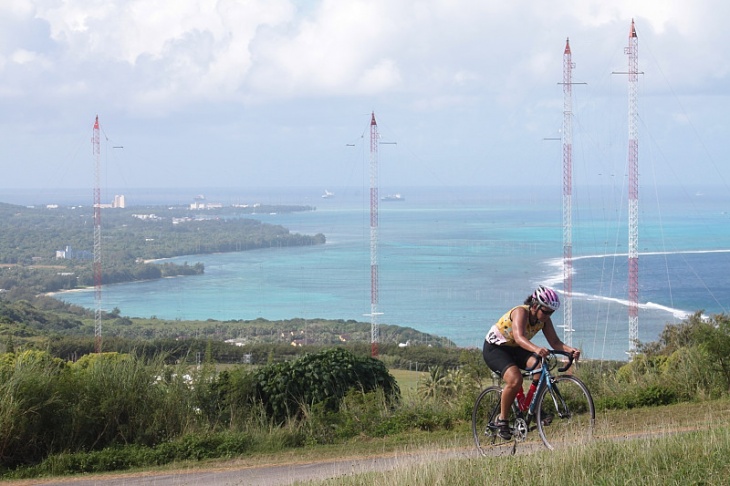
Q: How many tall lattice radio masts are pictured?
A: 4